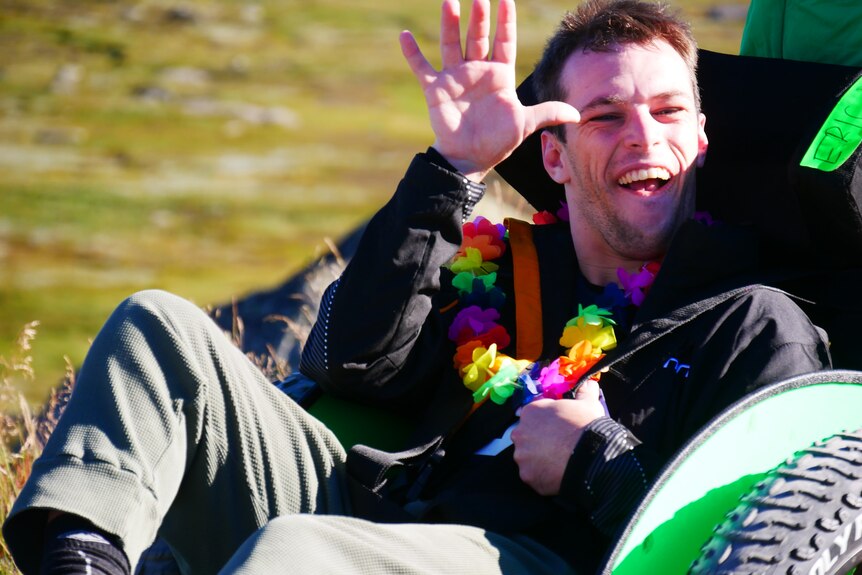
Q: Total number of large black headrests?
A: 1